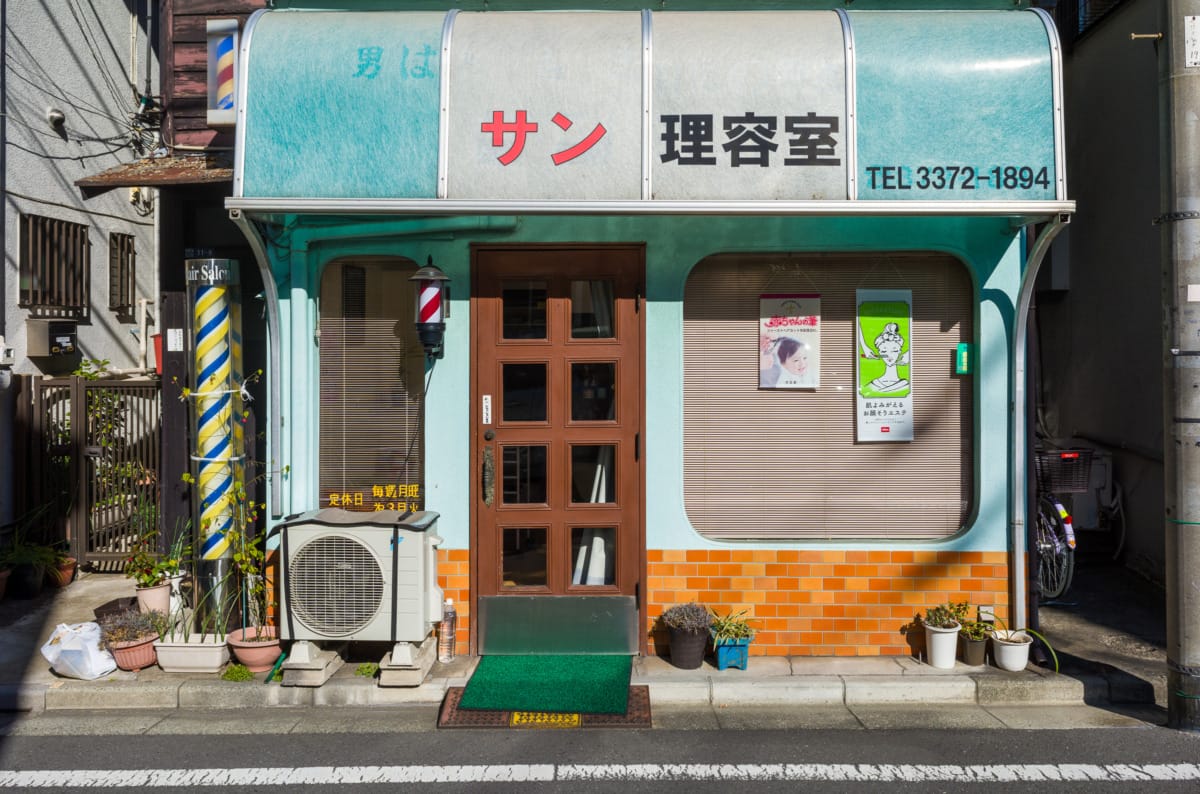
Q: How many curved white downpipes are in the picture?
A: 2